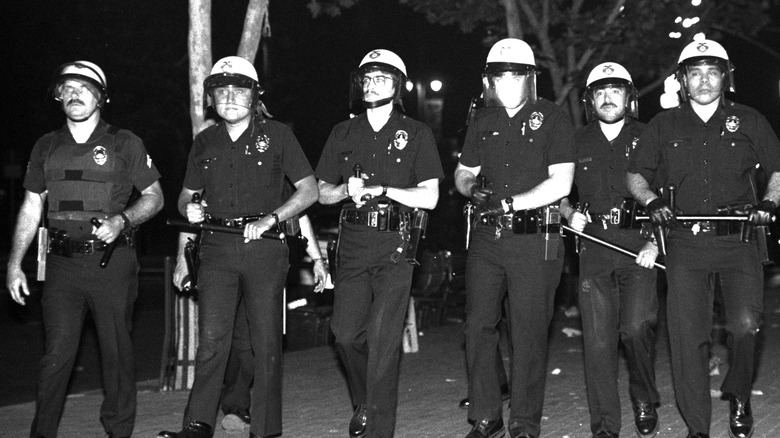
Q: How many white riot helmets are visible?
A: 6